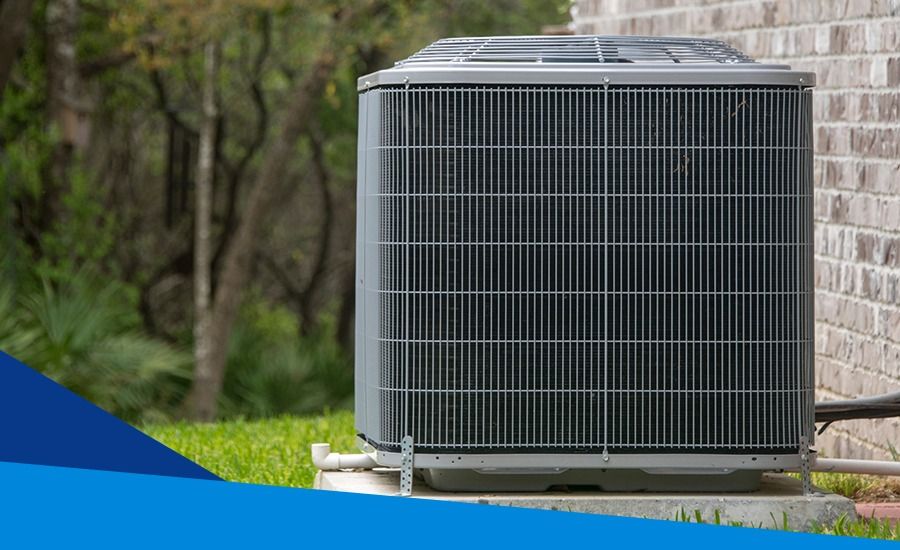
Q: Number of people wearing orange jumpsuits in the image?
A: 0